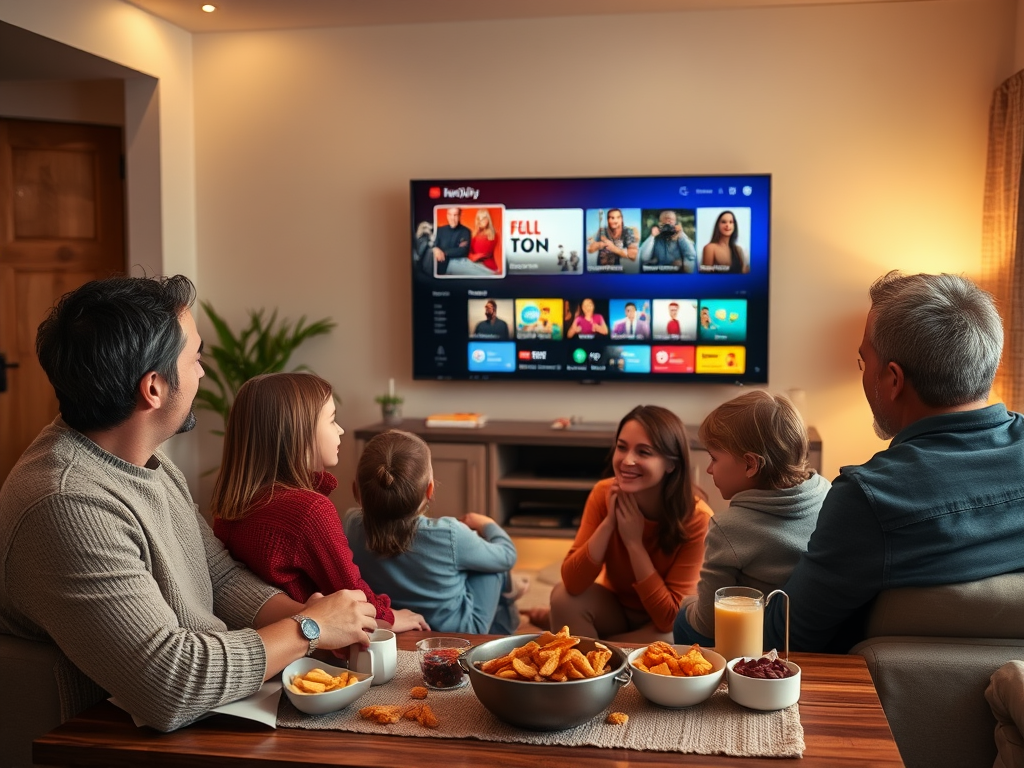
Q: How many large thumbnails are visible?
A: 5